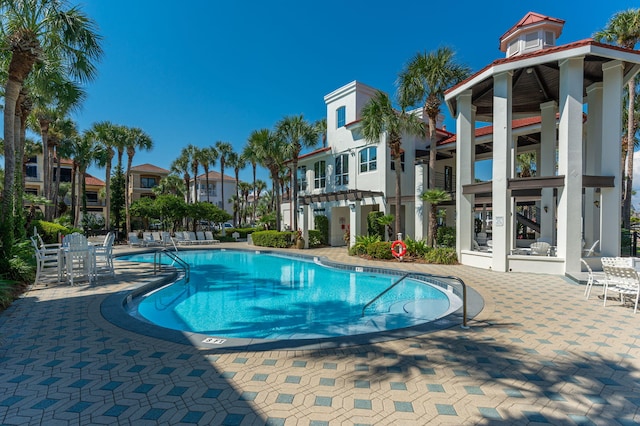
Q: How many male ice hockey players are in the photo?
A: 0